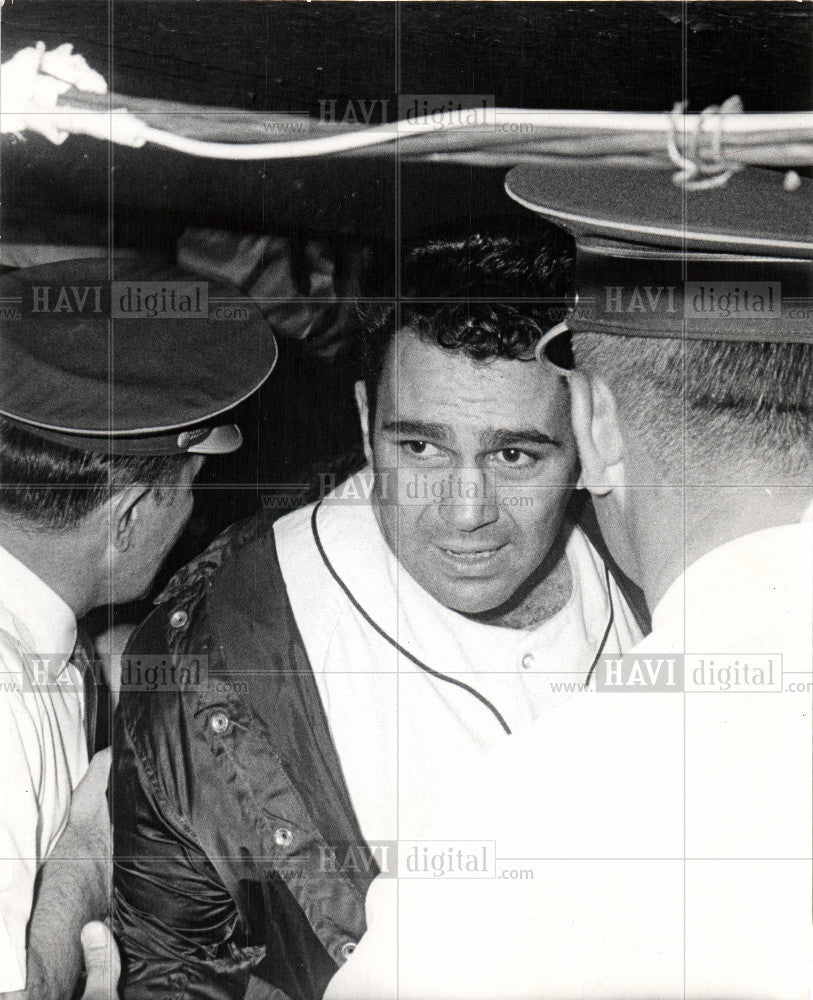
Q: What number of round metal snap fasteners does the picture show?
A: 4